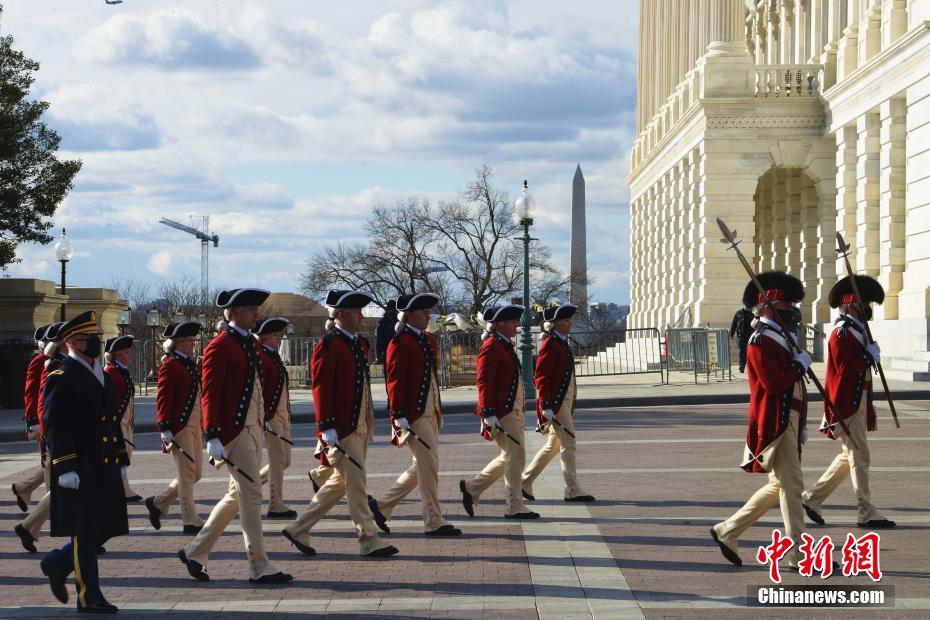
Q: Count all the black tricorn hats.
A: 10